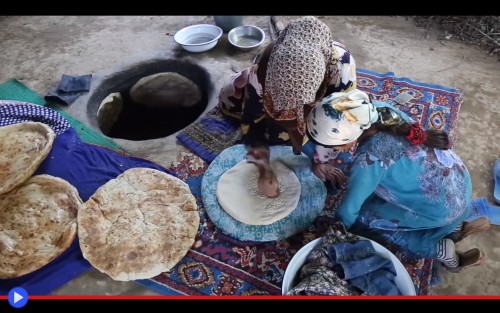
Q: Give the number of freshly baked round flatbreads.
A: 3